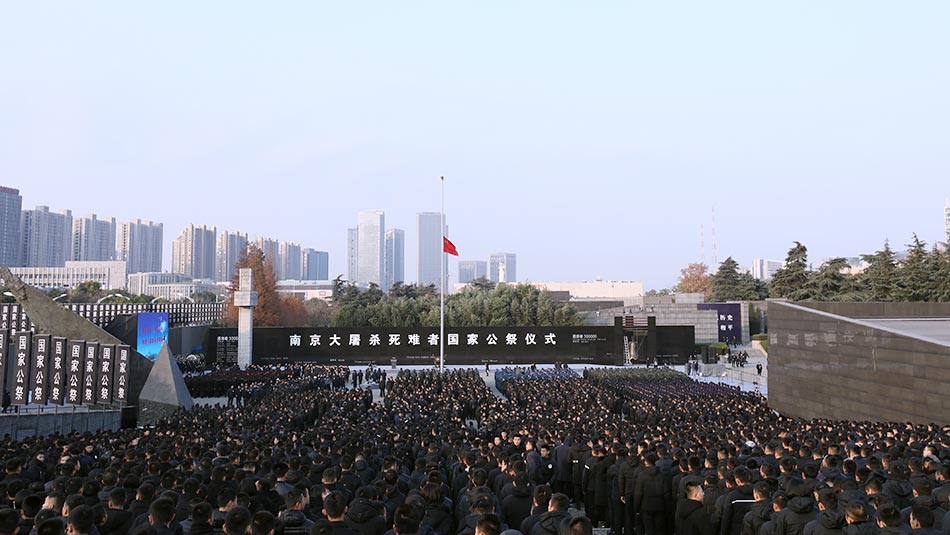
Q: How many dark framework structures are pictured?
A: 1